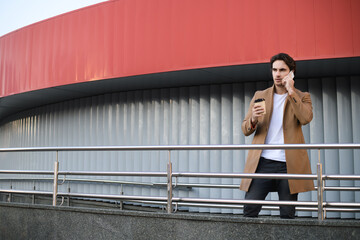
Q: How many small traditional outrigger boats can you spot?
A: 0